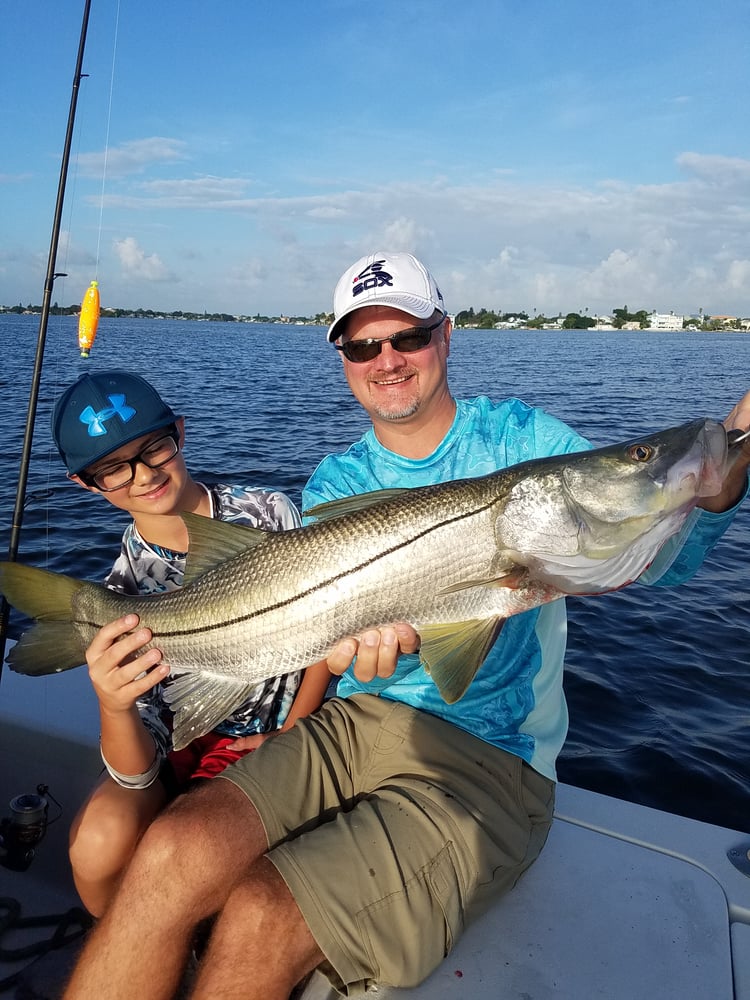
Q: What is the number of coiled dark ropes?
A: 1